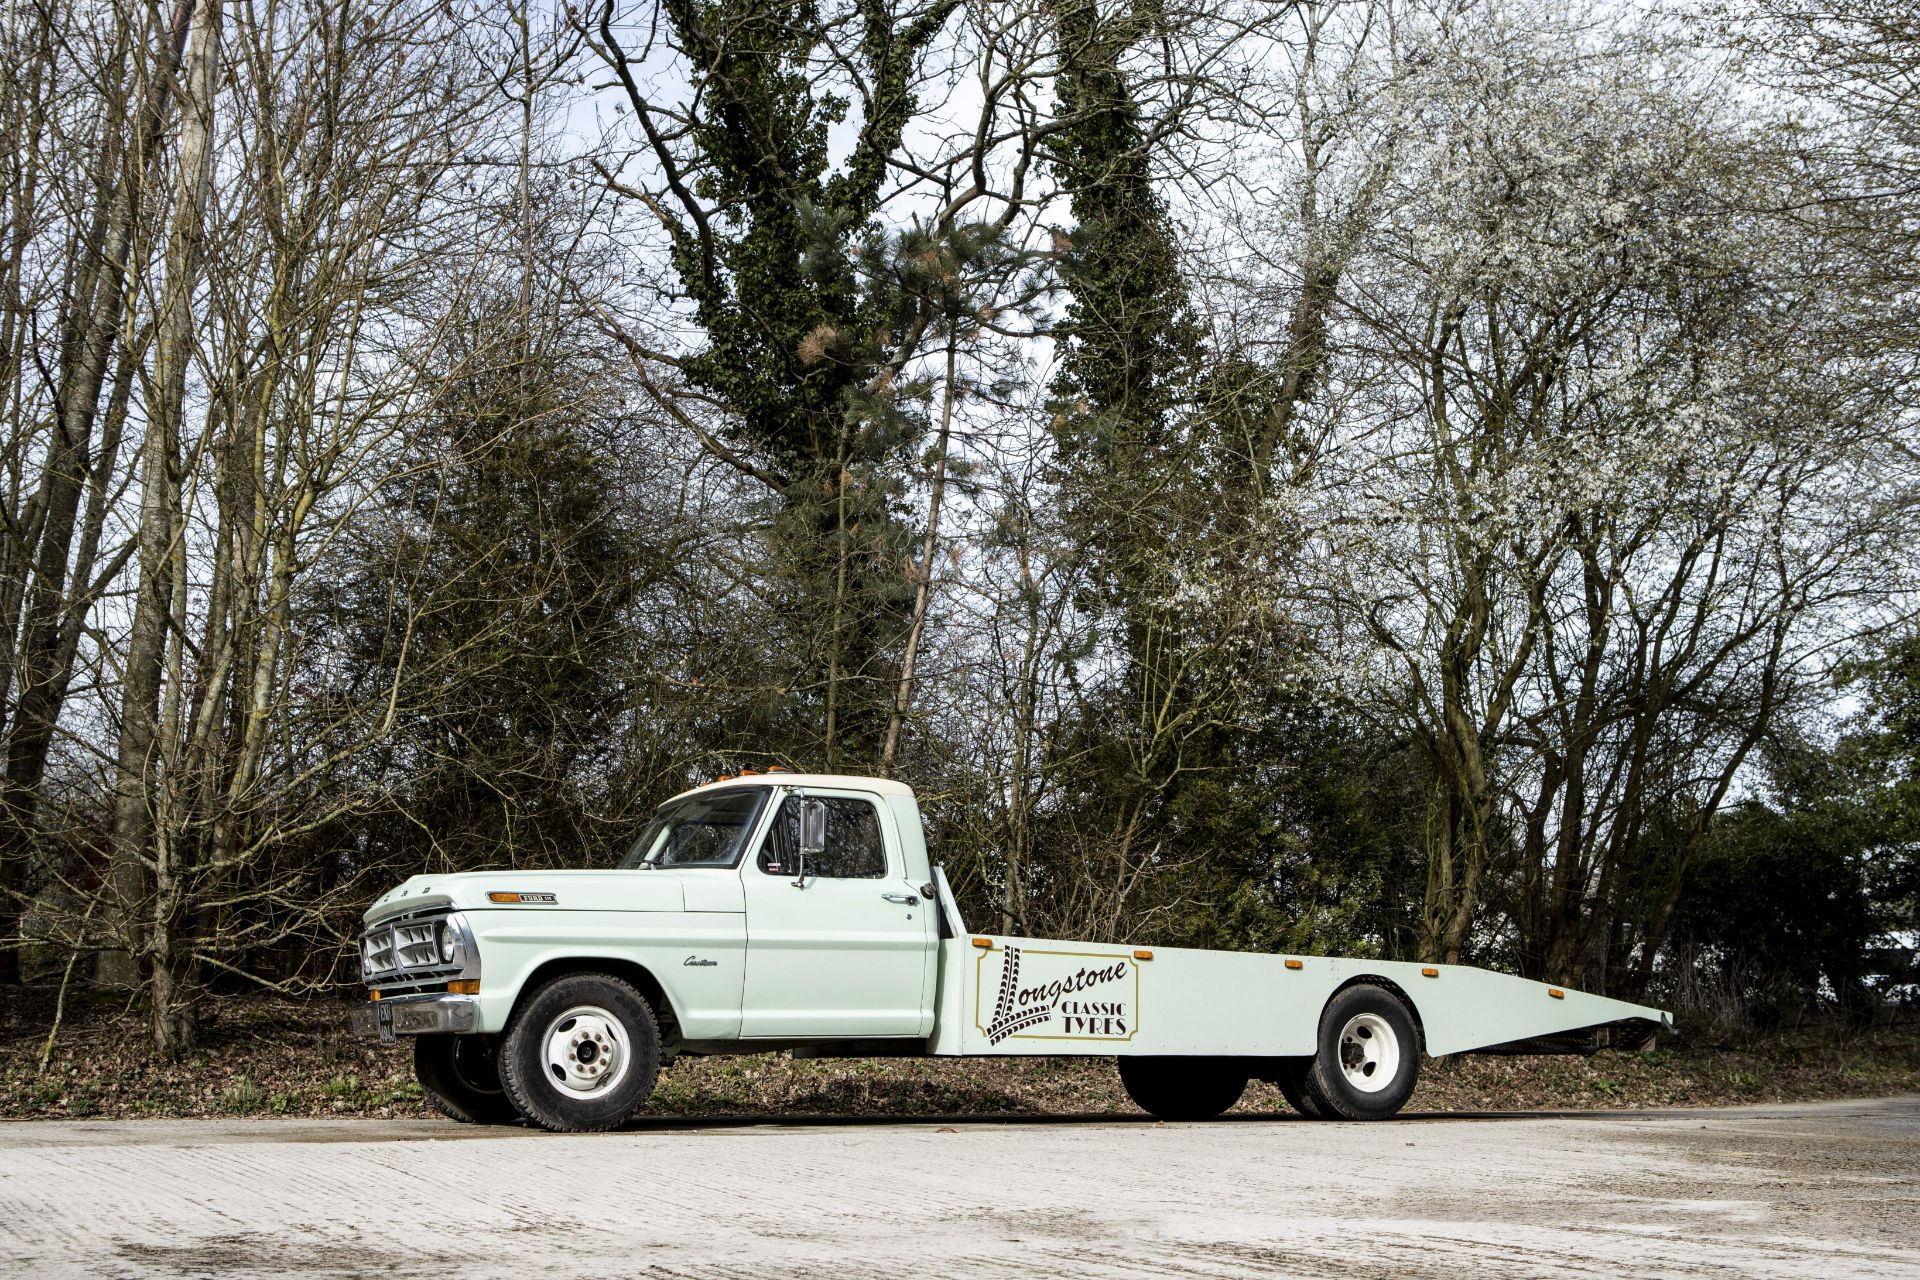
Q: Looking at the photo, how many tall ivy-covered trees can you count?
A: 2